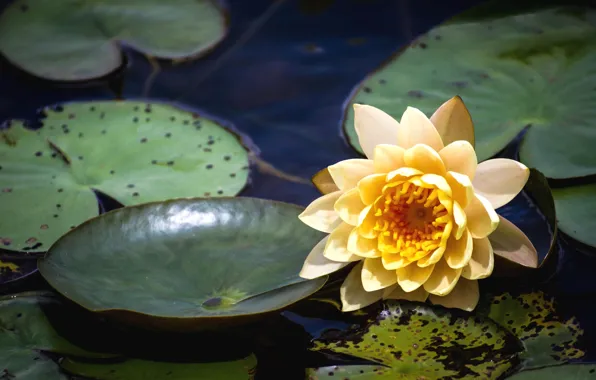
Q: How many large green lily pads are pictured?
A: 4